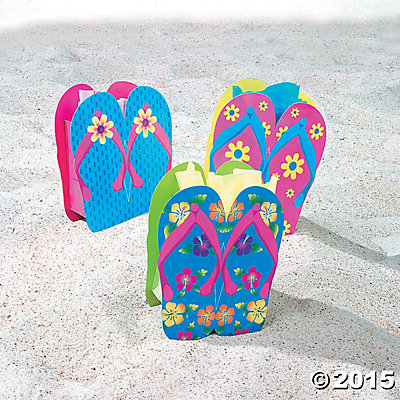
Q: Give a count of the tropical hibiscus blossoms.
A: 14